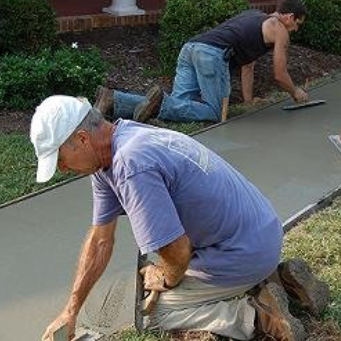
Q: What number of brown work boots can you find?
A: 4